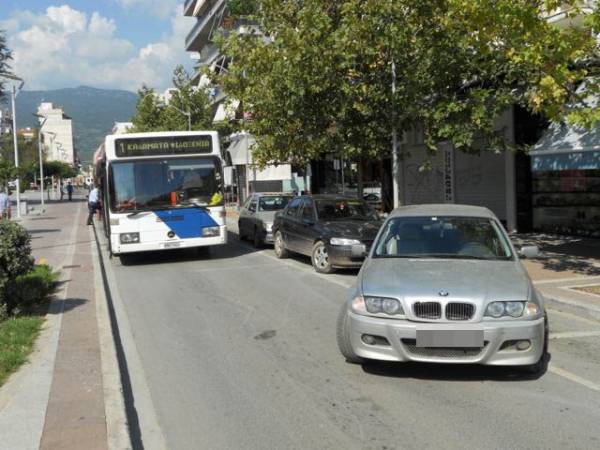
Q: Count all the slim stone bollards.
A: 0